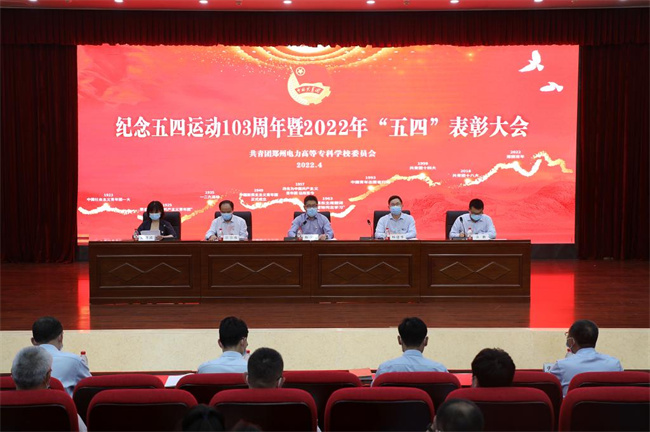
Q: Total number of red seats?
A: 13